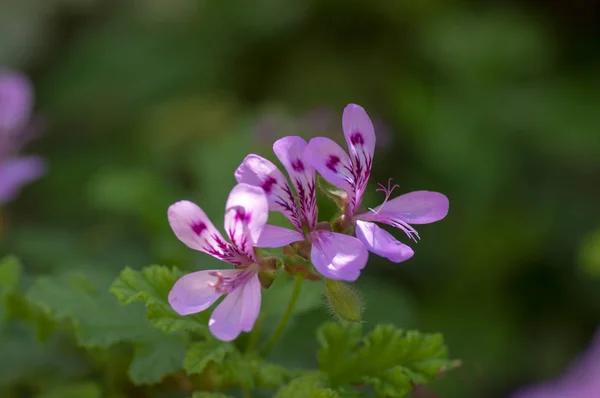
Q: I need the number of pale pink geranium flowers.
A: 3